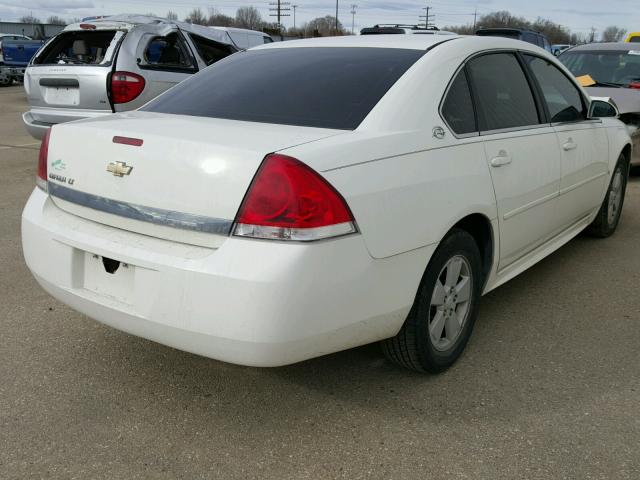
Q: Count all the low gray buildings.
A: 1